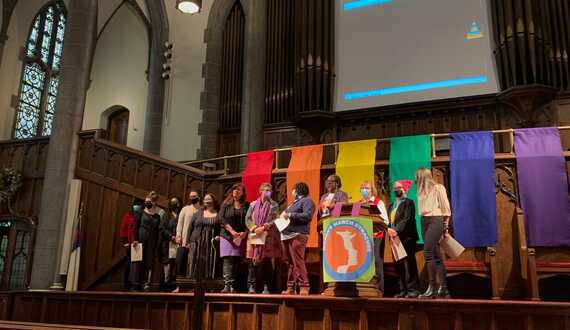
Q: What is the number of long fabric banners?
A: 6